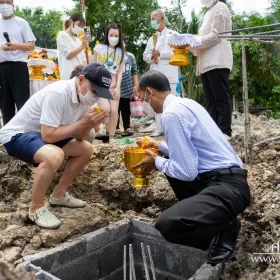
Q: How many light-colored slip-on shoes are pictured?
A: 2